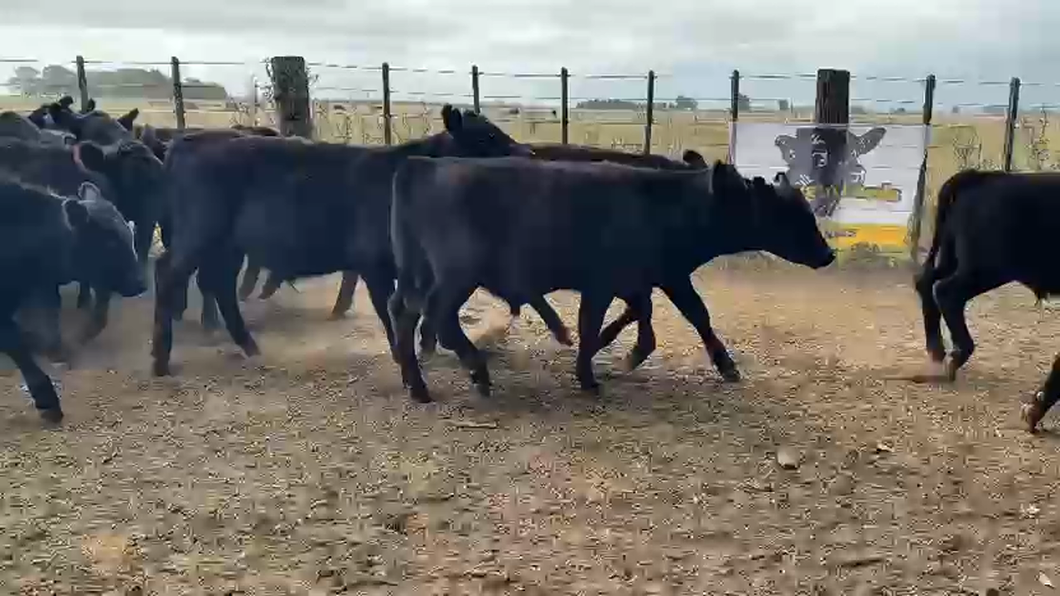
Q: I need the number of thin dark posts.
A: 9